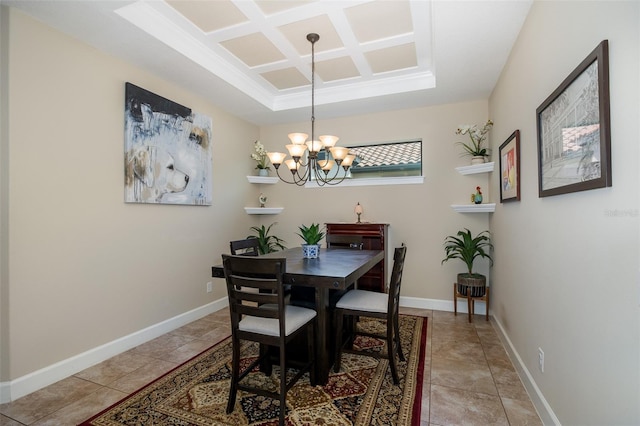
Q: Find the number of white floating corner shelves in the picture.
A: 4